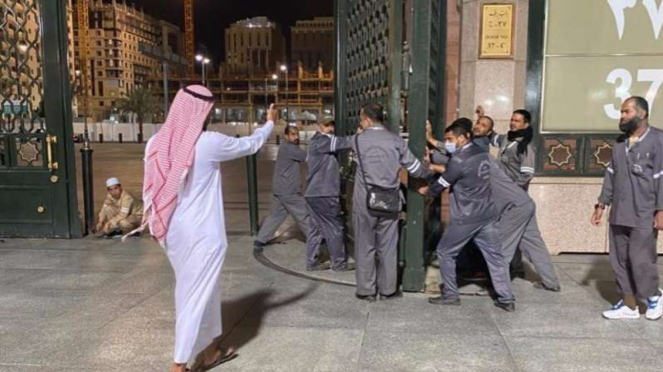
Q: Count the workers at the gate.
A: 8